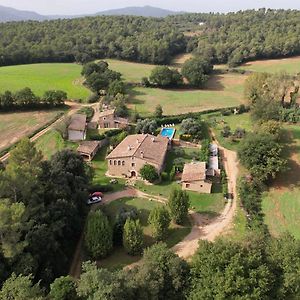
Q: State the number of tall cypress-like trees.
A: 4